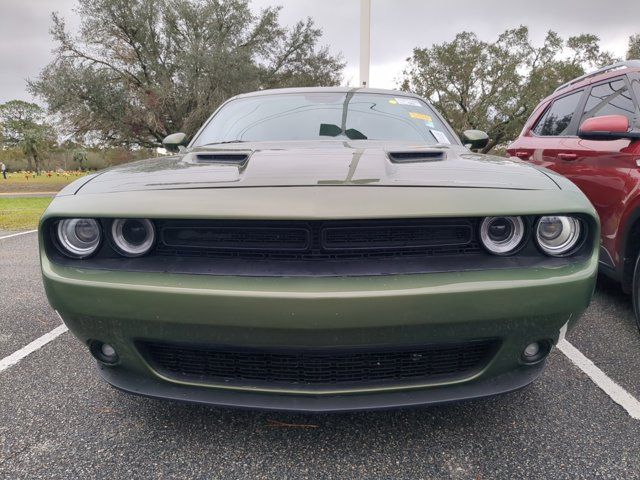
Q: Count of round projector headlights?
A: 4